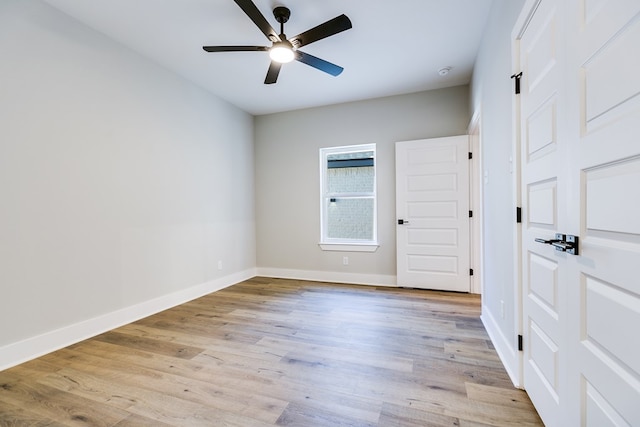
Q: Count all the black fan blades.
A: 5